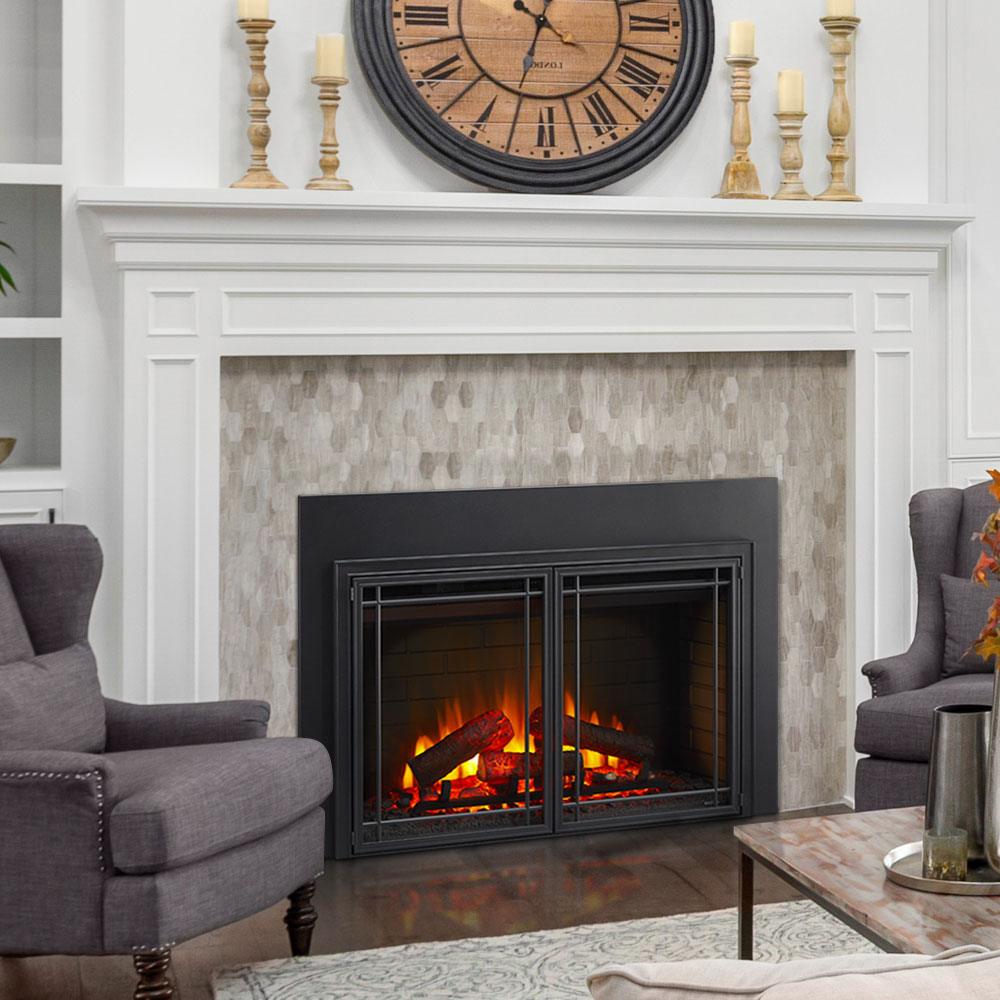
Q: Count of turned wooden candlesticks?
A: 5